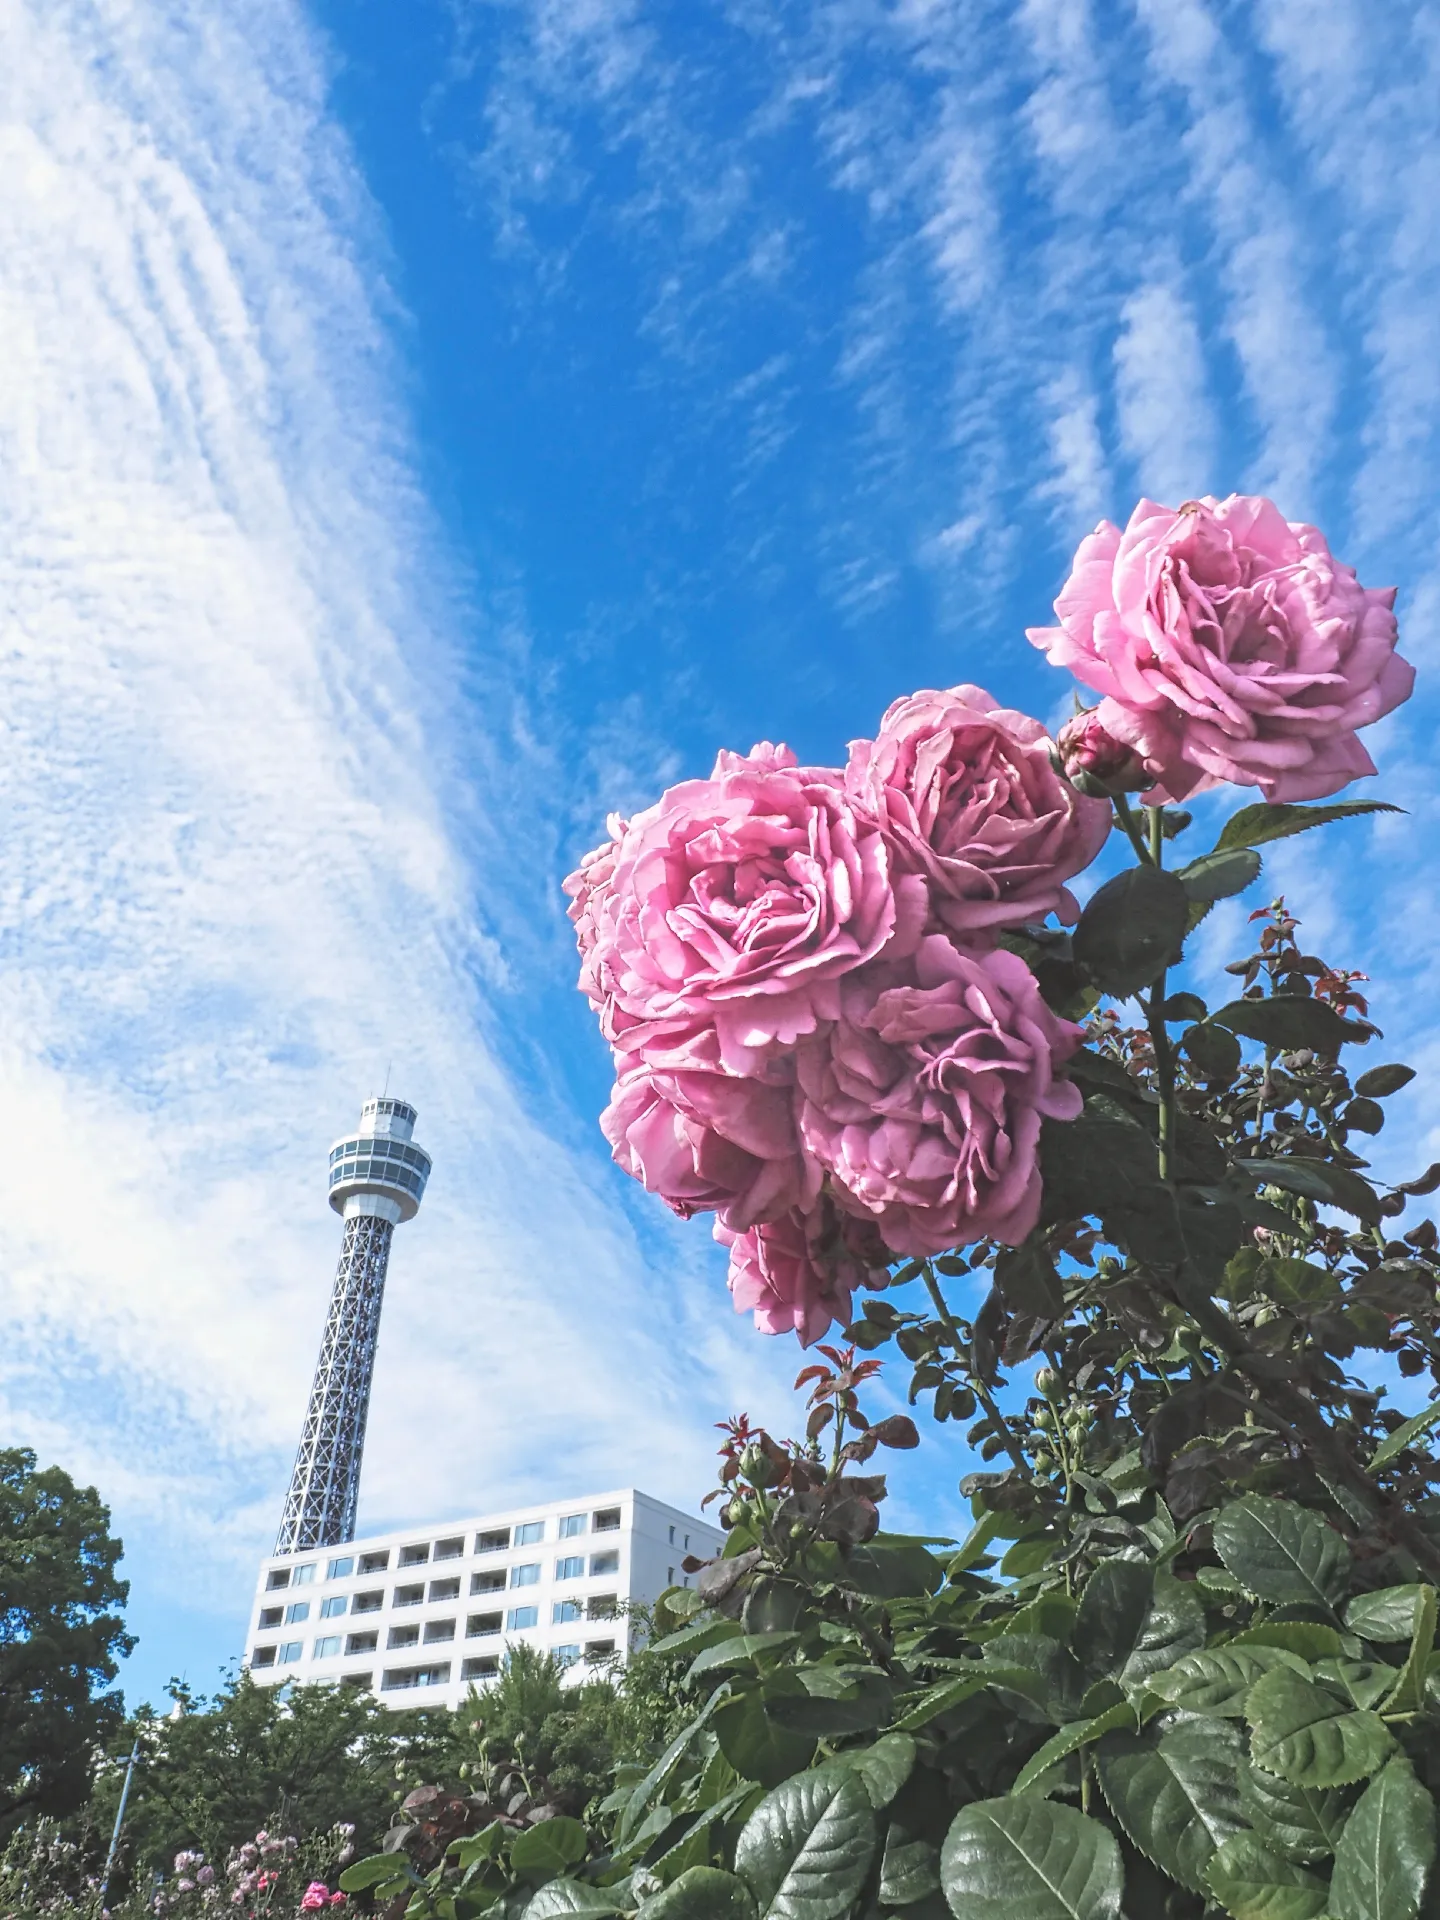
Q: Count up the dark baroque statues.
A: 0